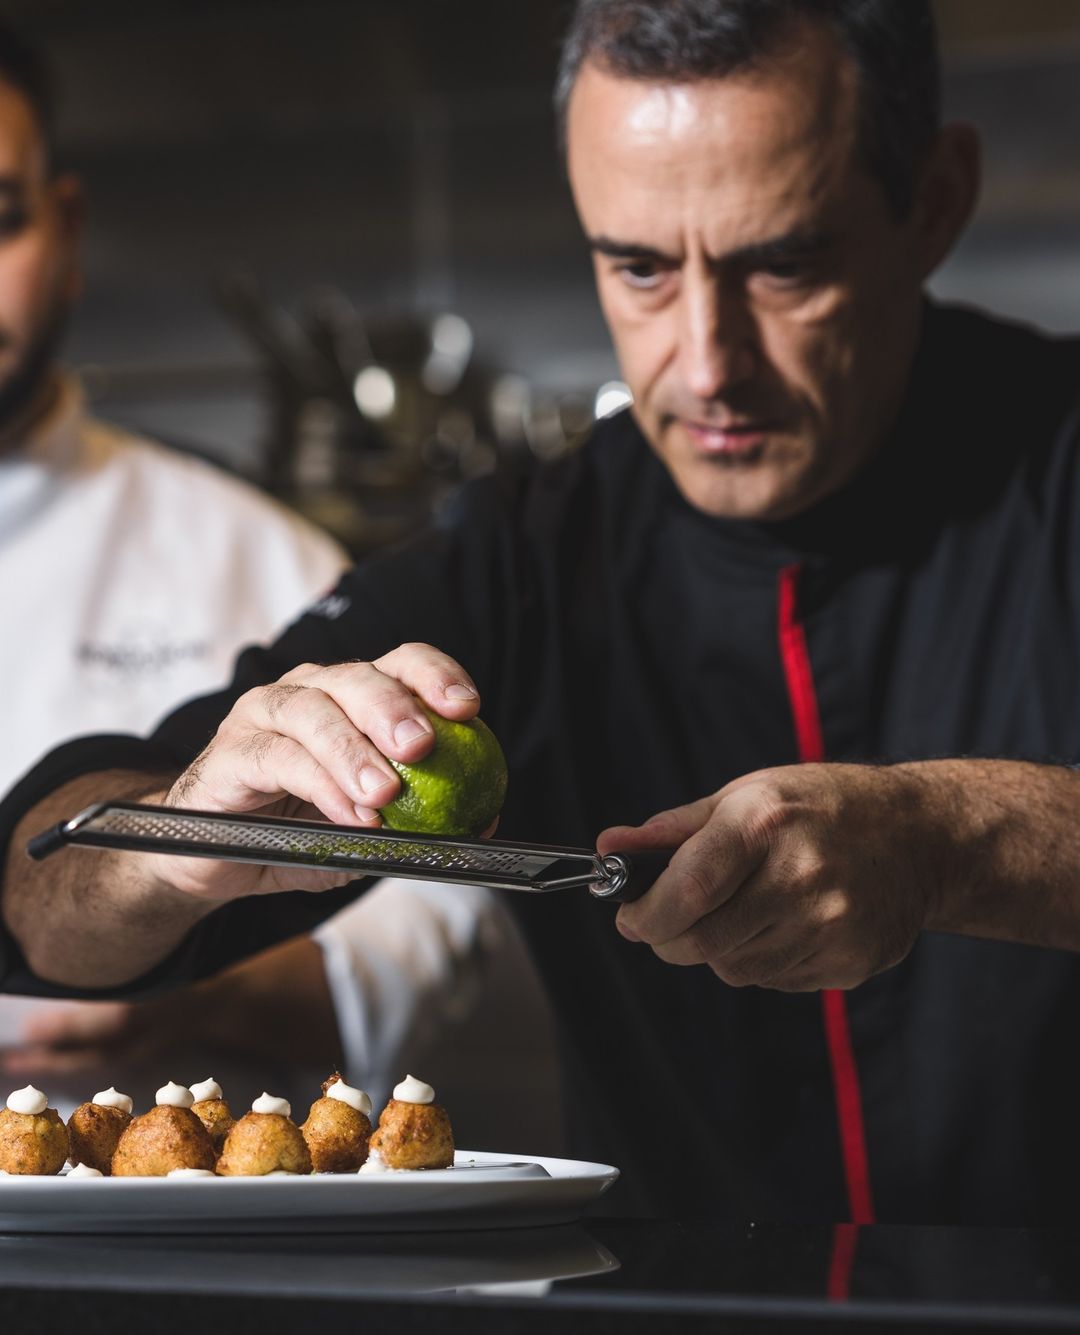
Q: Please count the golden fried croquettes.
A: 7